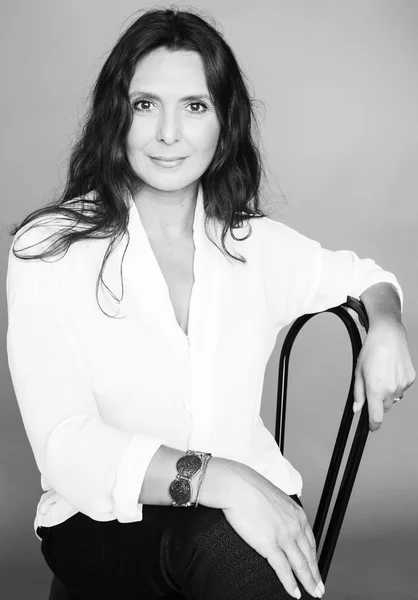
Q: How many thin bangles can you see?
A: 1